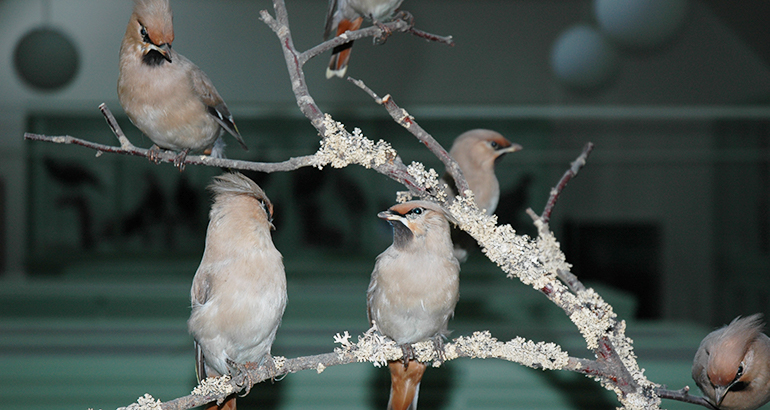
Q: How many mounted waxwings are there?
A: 6